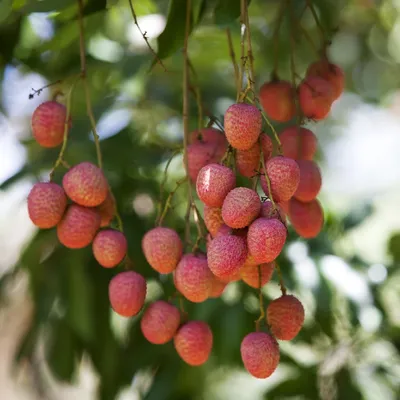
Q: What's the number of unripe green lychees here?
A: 0